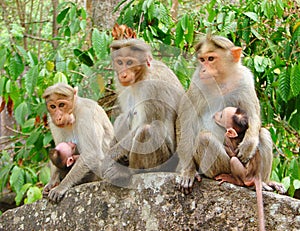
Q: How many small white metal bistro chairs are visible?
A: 0